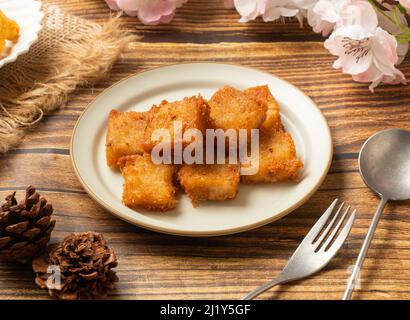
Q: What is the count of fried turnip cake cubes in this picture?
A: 7